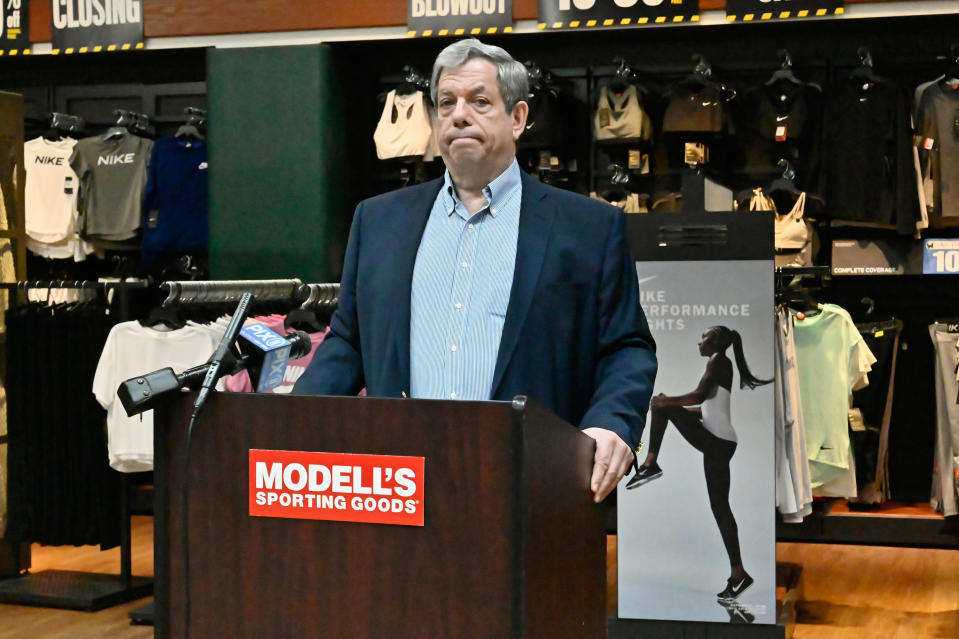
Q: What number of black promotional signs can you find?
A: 5